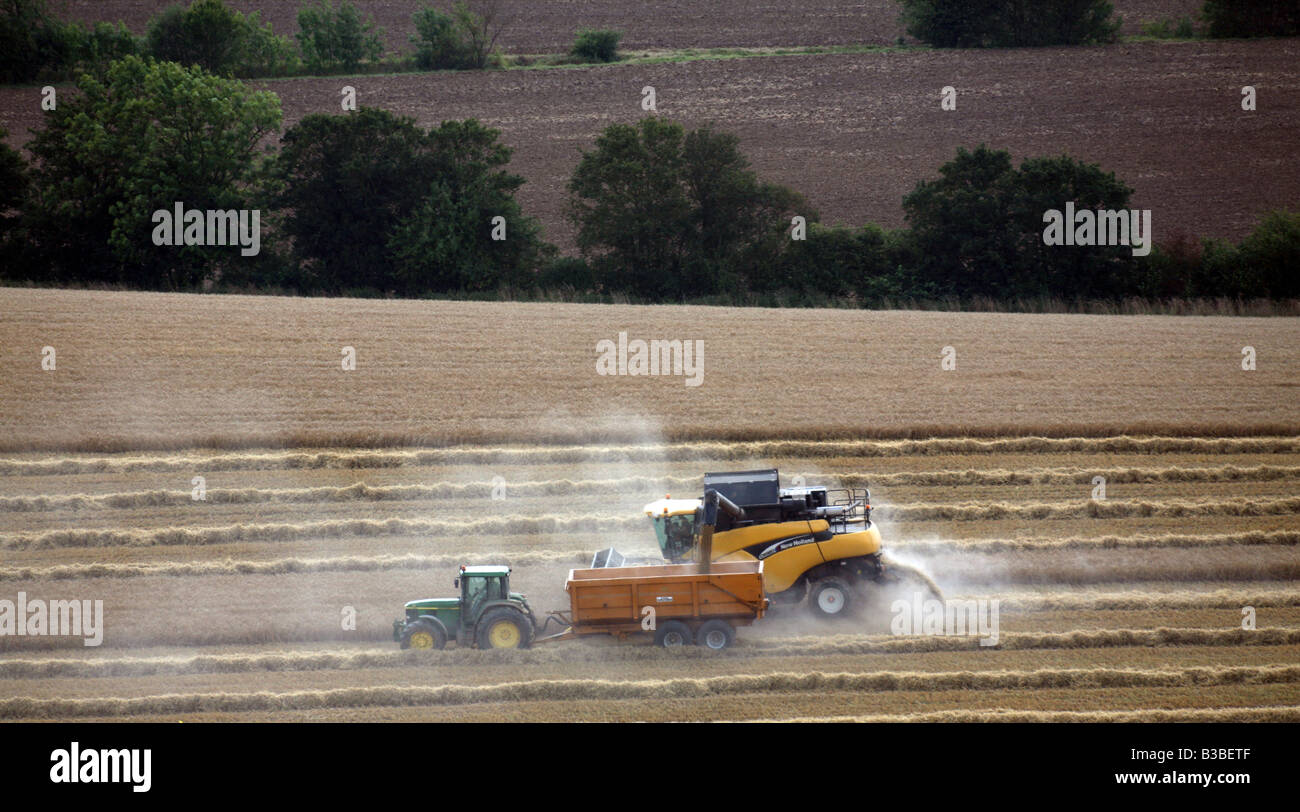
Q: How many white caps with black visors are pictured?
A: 0